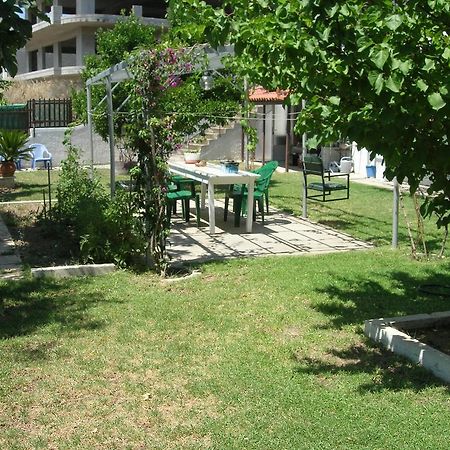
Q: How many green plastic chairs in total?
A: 4